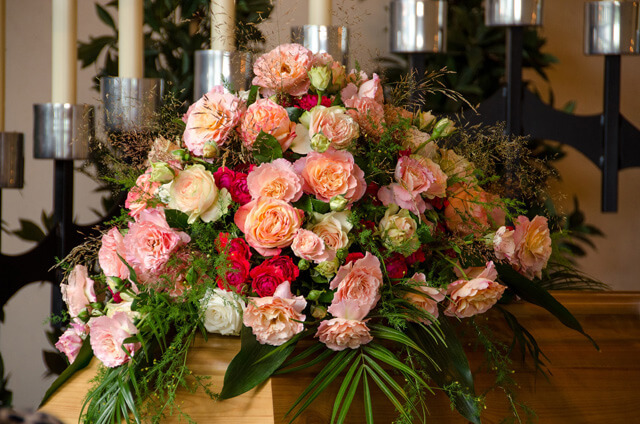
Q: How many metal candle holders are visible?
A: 8